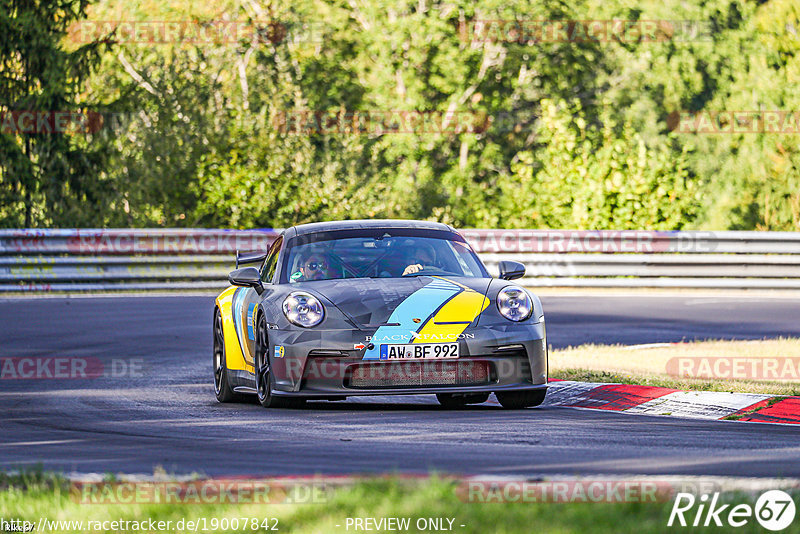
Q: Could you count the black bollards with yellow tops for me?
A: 0